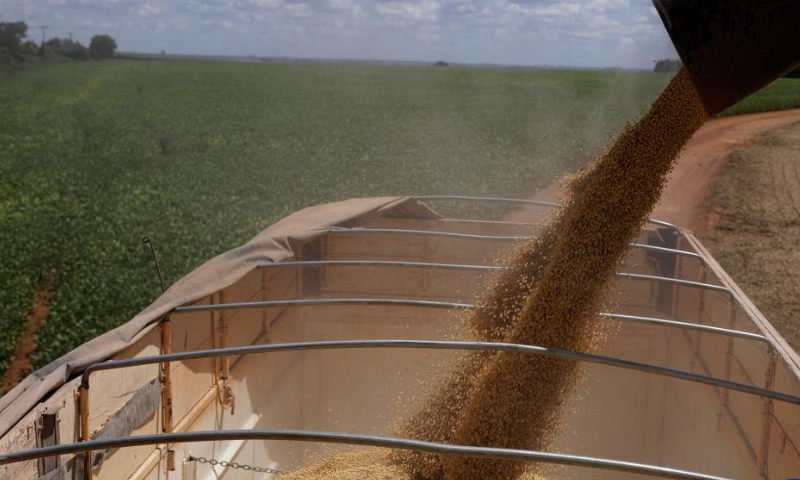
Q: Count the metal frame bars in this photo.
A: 6